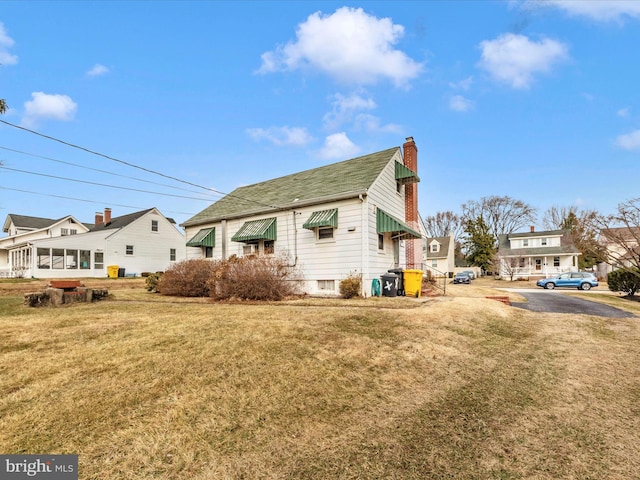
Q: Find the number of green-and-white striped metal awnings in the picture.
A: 5